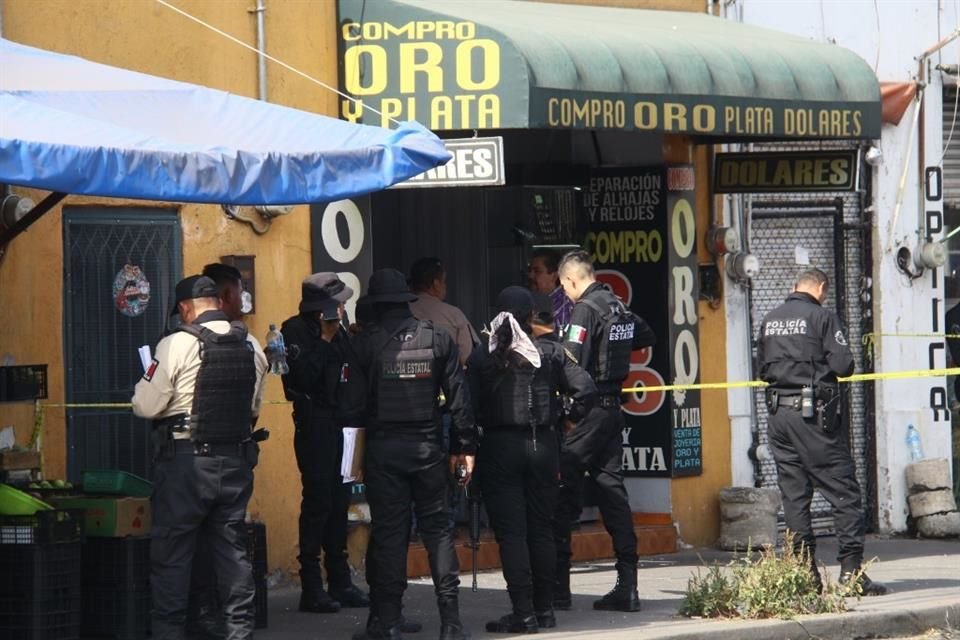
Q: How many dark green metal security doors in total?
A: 1